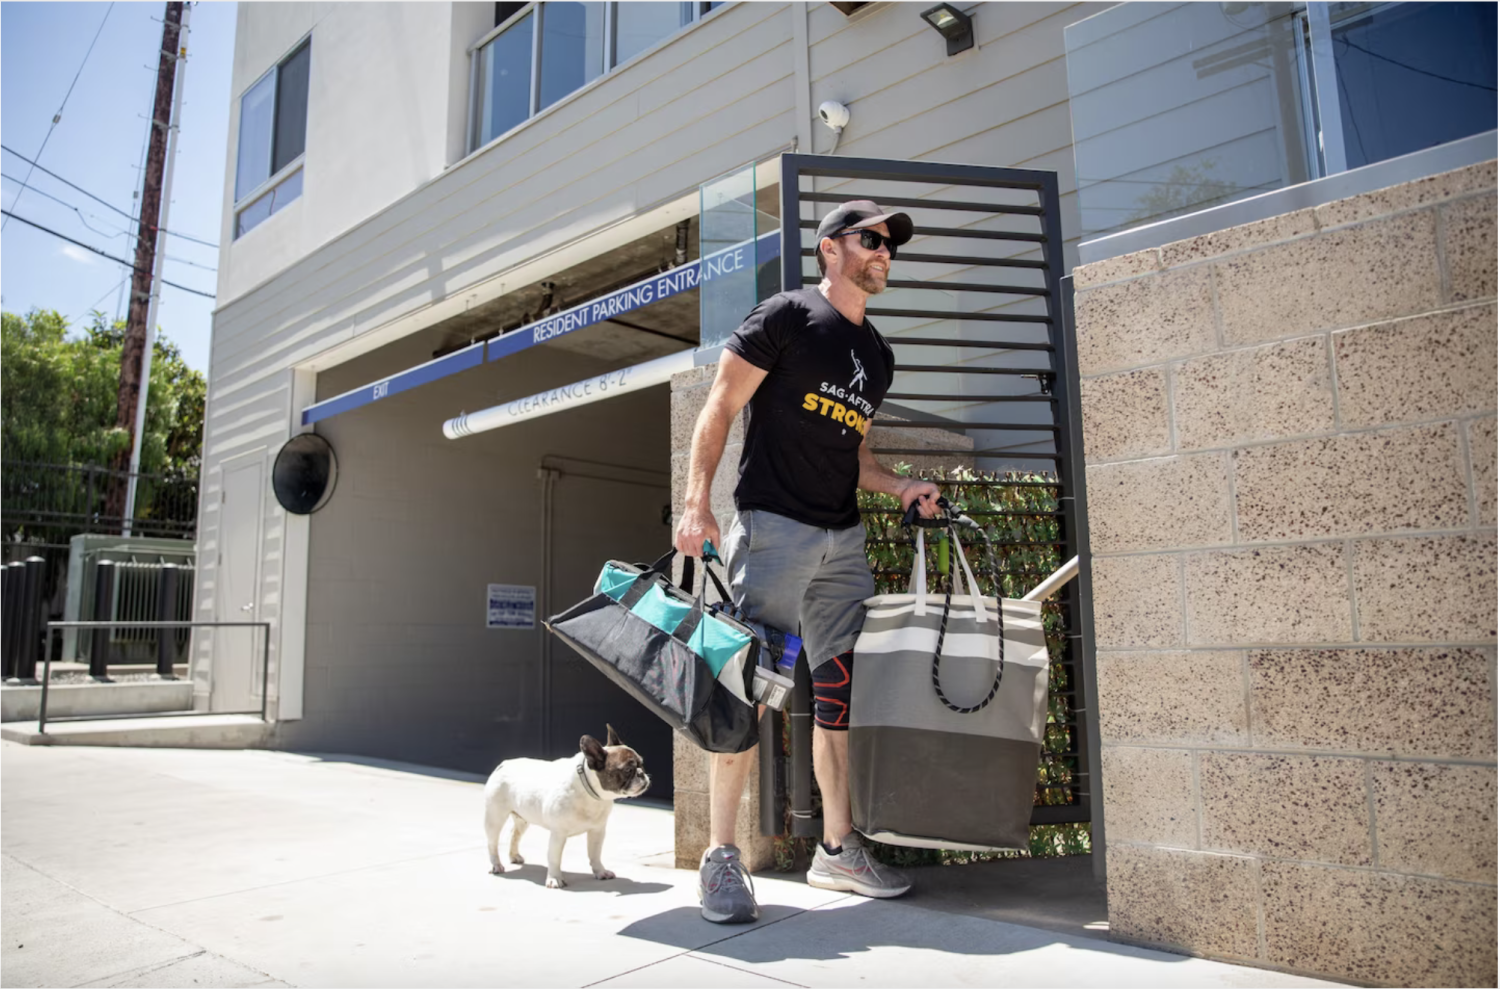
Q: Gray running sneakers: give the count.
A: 2